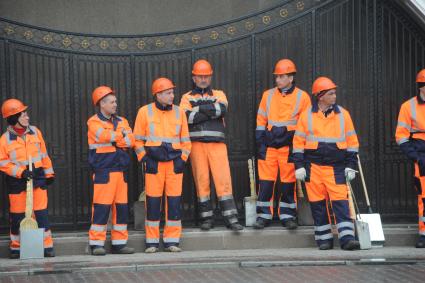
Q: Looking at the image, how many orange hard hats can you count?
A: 7